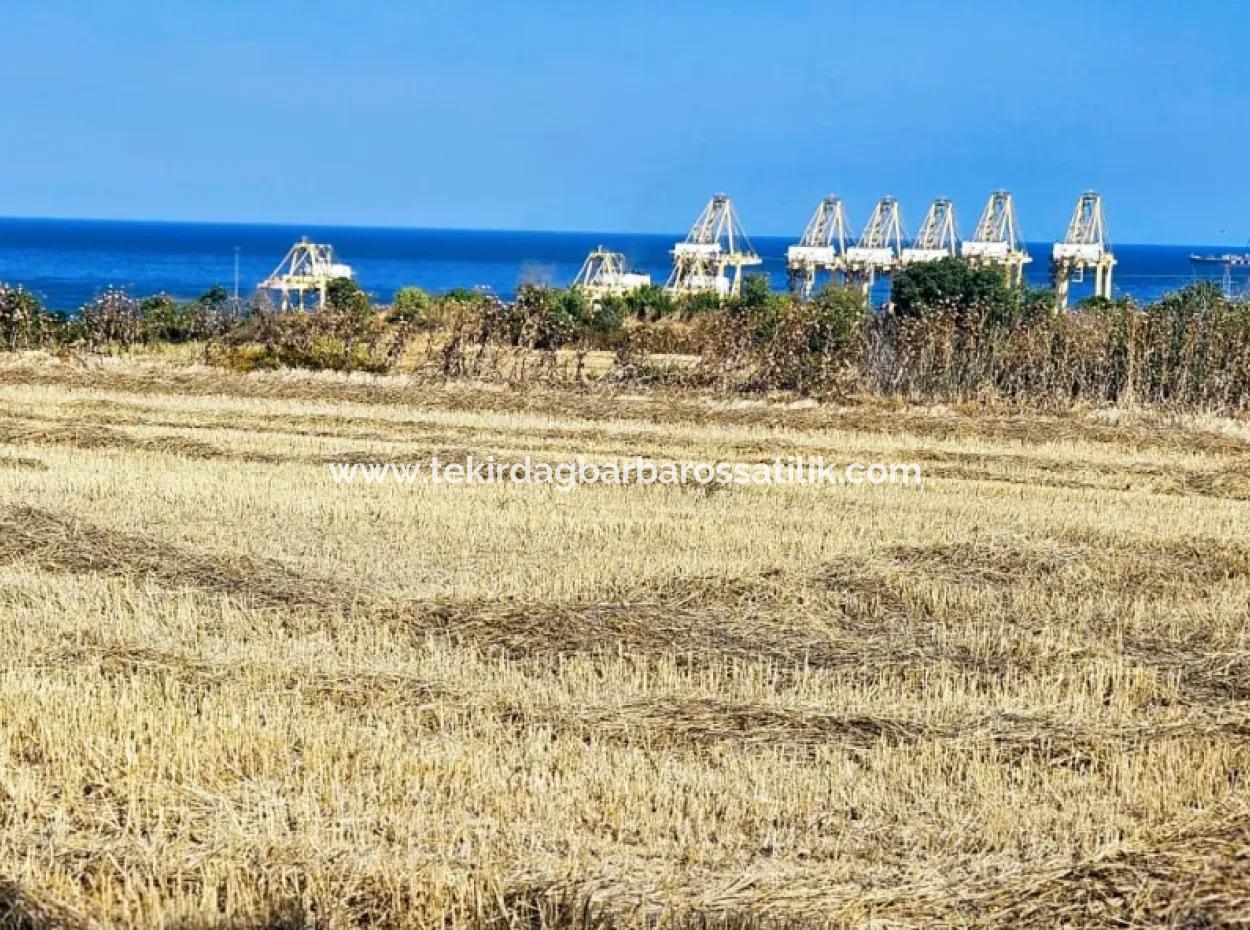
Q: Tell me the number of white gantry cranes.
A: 8